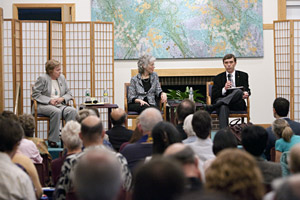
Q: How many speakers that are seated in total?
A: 3